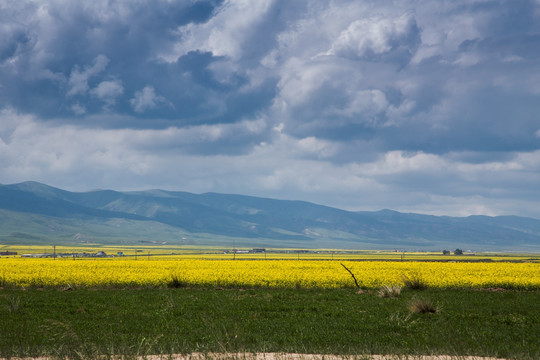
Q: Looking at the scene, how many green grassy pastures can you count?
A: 1